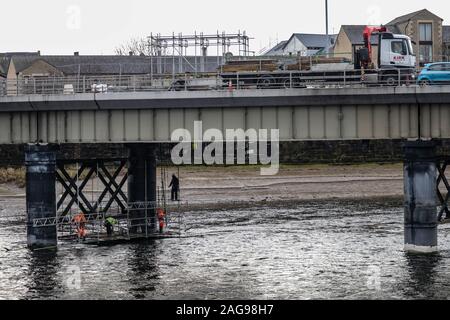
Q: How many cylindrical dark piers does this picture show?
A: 3